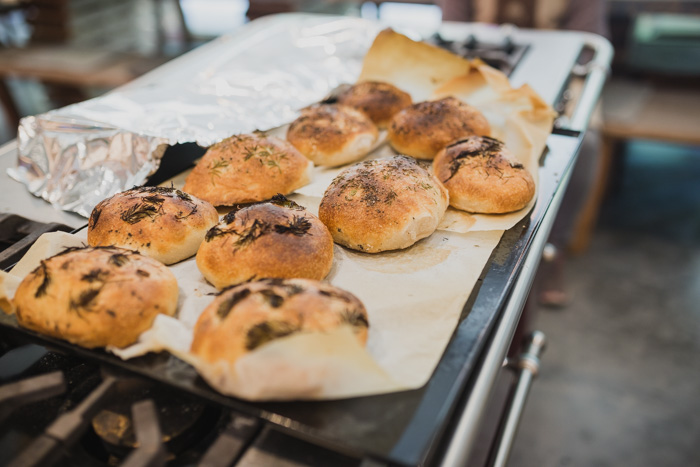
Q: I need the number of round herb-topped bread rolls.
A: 10